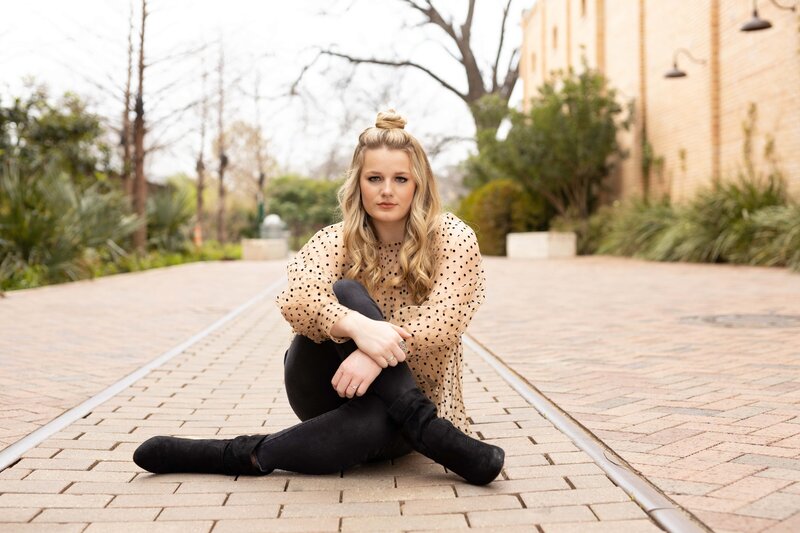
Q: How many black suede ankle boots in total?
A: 2